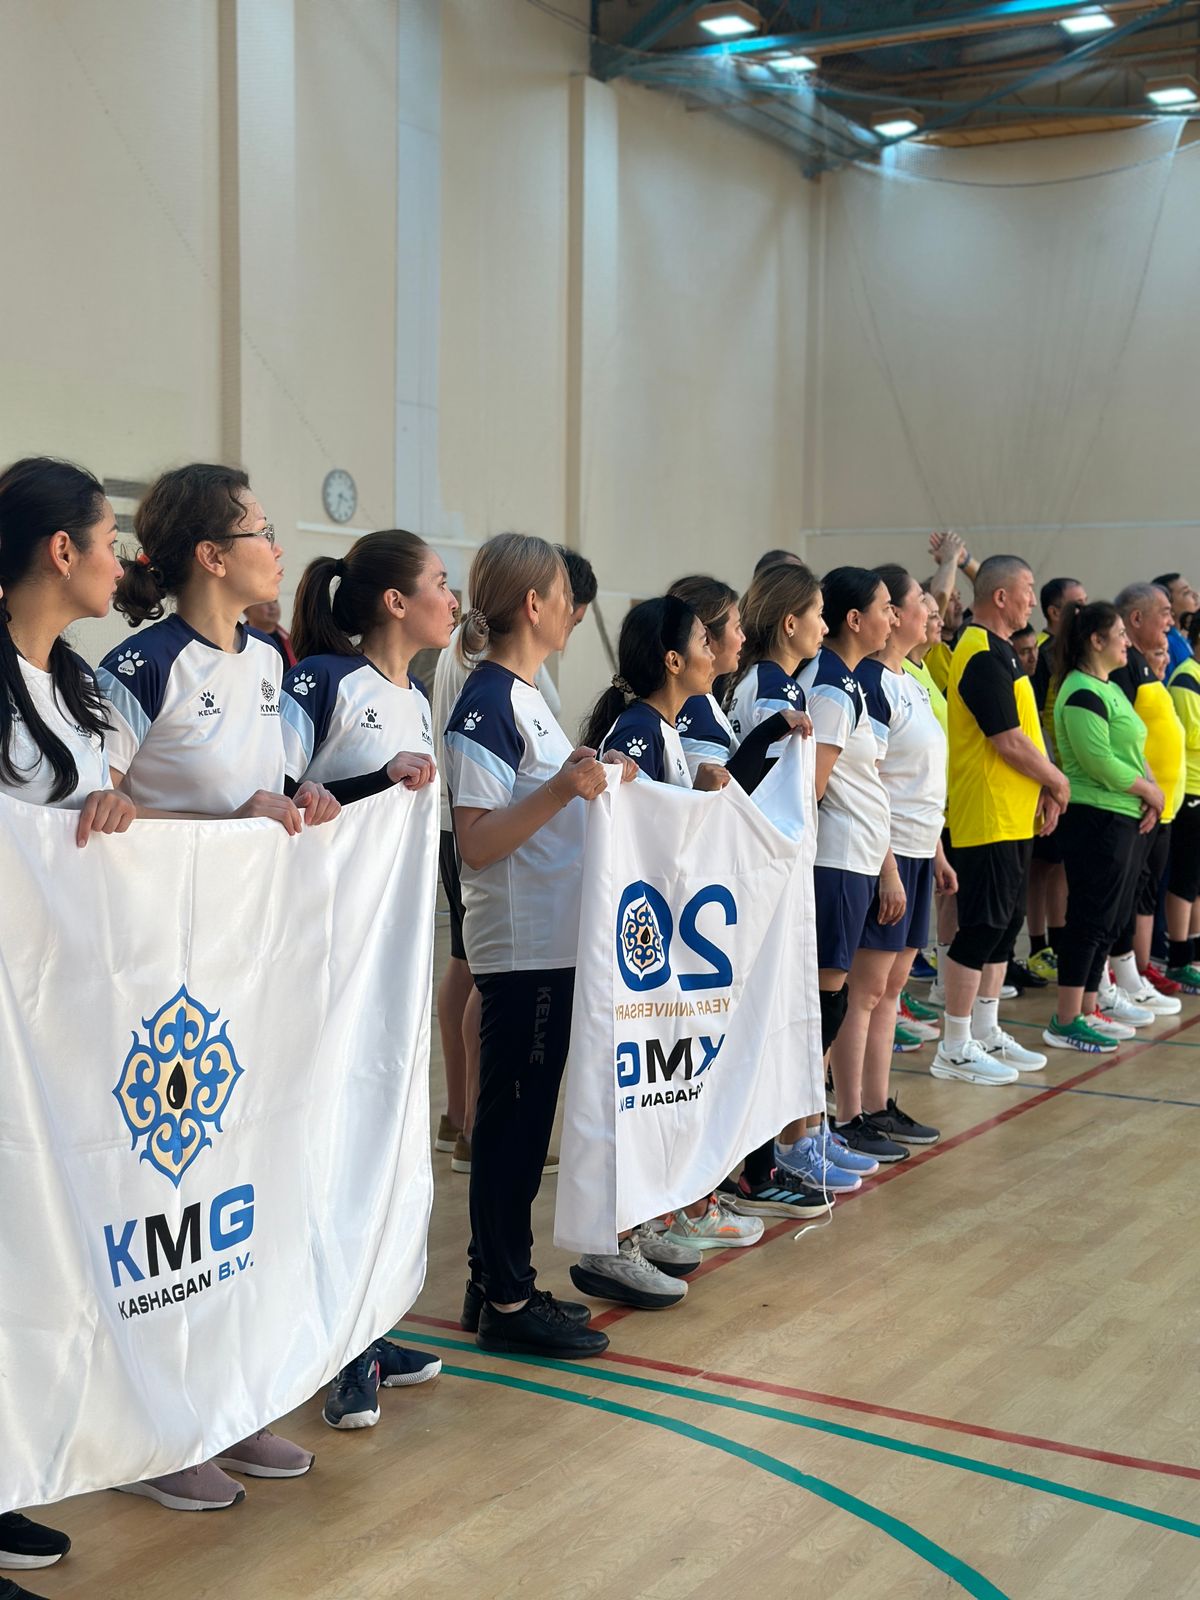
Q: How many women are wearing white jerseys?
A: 9